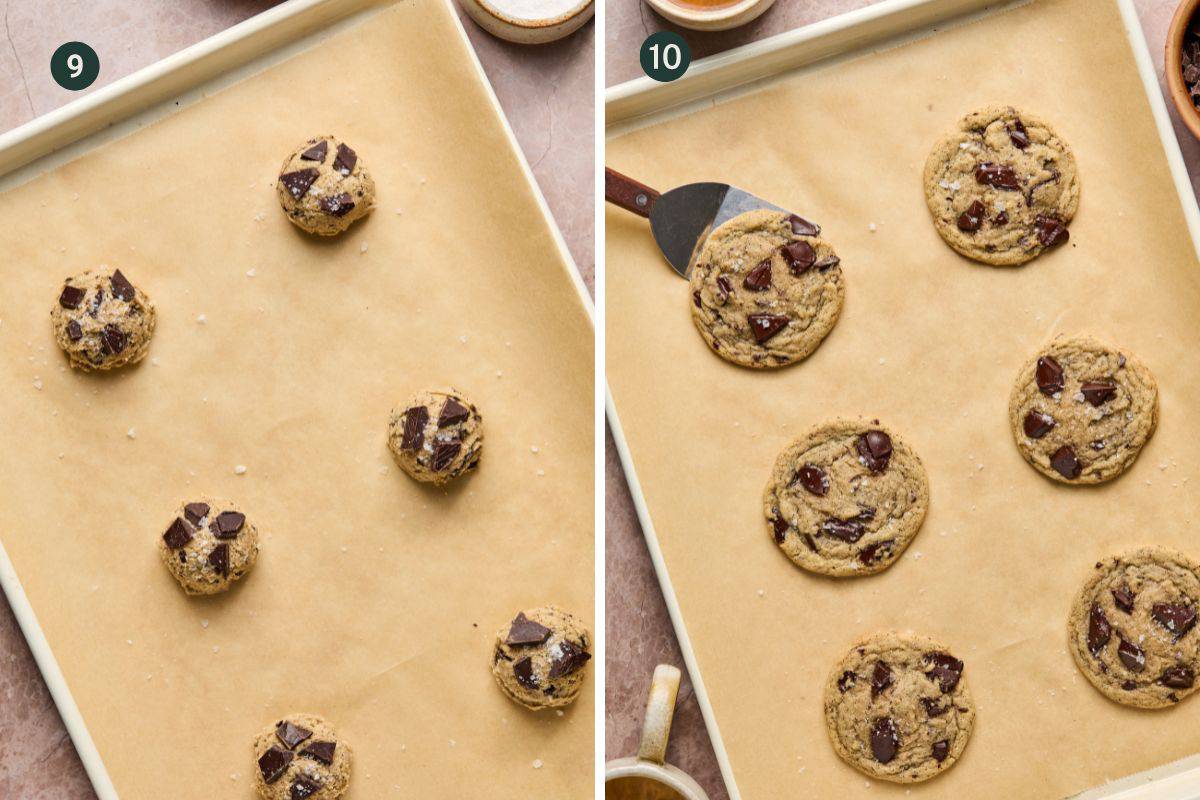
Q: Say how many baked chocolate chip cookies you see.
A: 6